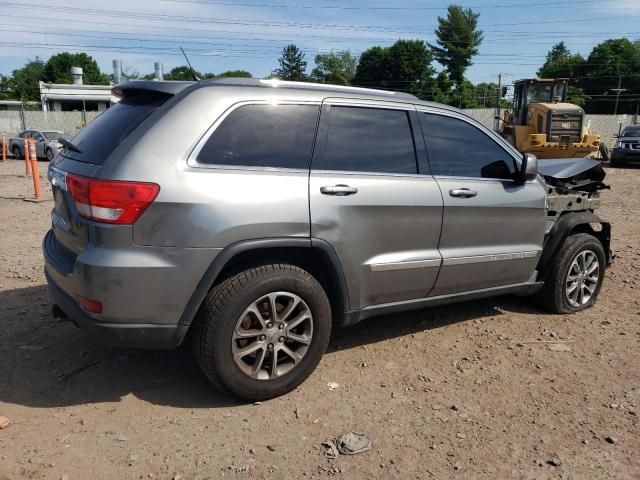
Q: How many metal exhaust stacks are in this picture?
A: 3